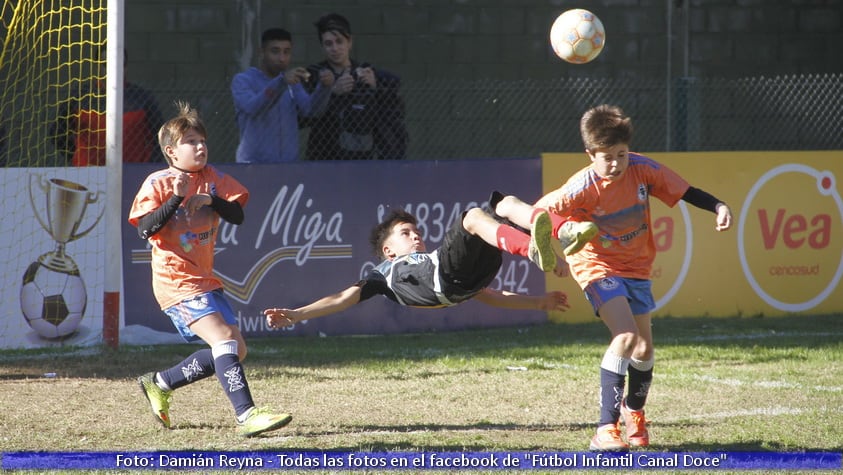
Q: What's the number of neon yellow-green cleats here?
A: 2